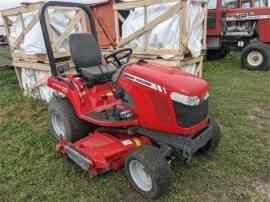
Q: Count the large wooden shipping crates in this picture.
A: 4